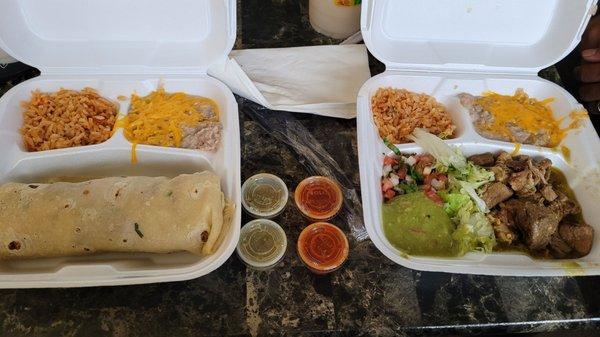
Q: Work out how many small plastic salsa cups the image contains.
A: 4